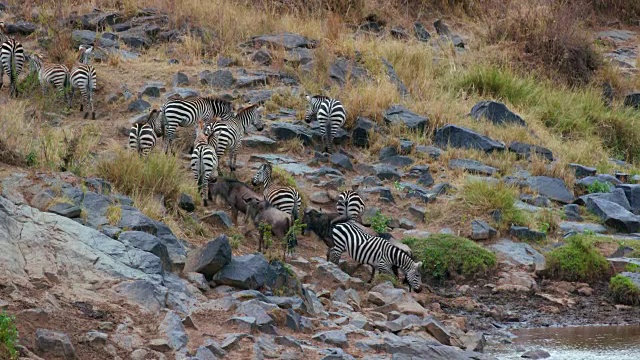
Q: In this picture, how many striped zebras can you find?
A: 11